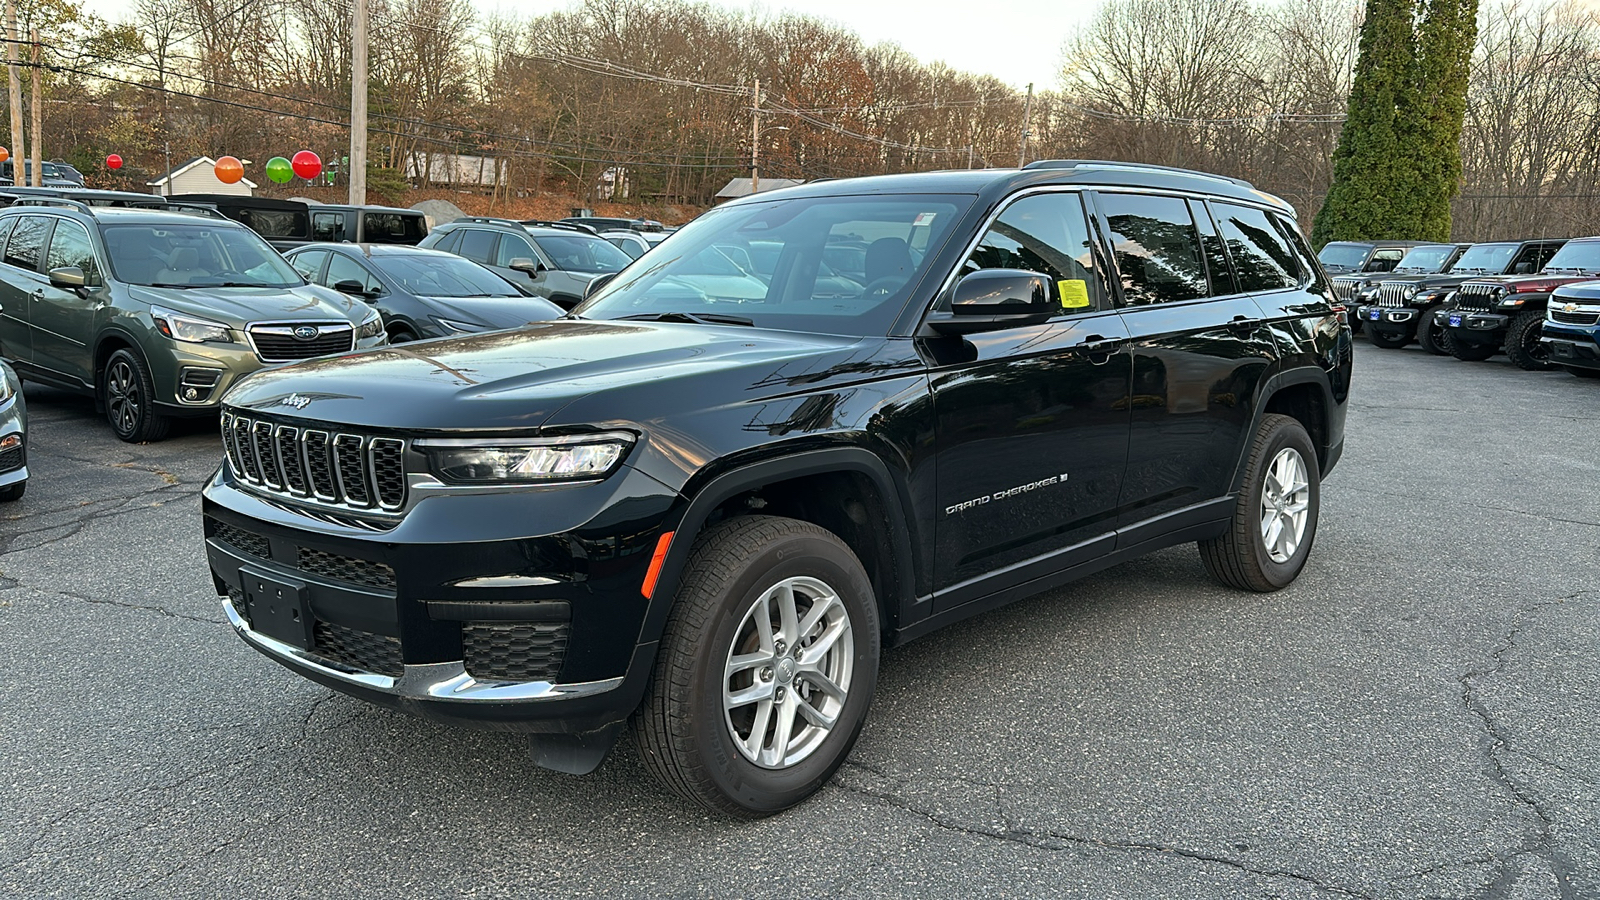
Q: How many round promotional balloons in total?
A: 5